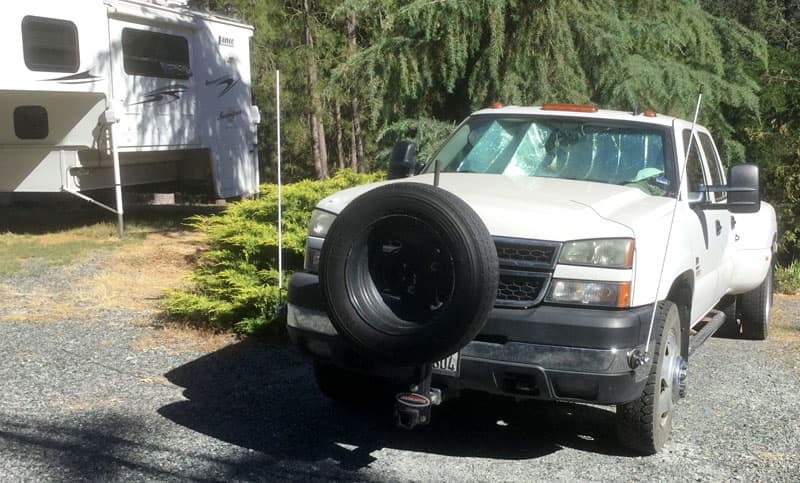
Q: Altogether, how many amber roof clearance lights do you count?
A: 3